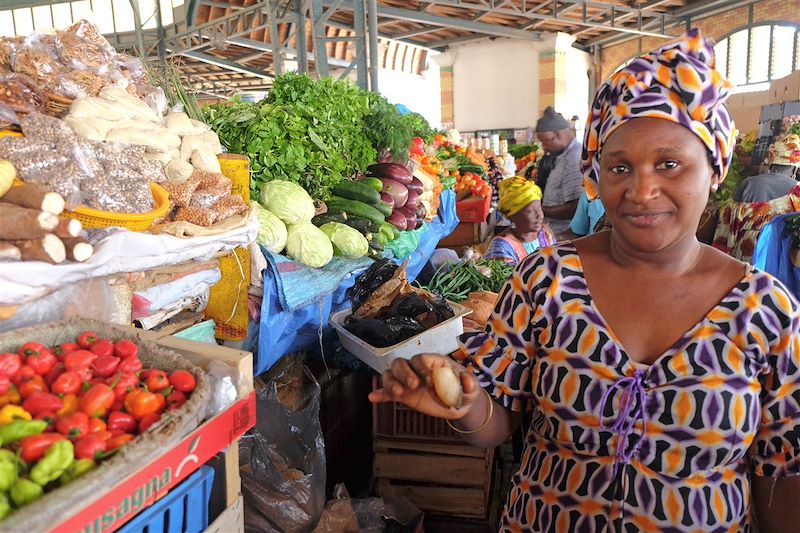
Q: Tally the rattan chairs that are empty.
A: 0